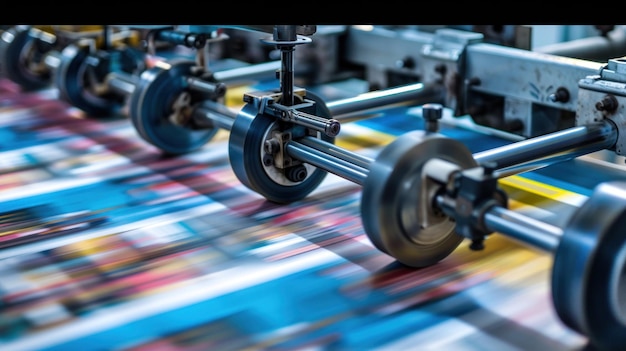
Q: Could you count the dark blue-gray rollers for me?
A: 6